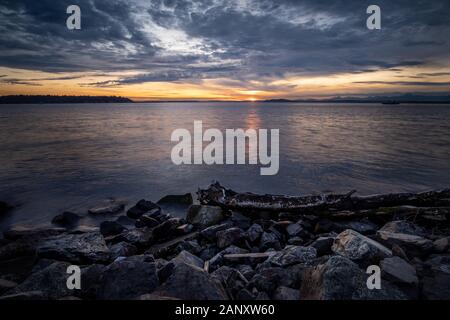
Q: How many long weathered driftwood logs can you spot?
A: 1